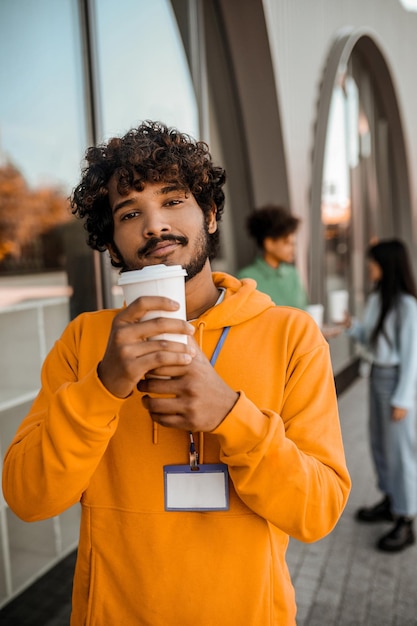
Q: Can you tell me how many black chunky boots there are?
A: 2